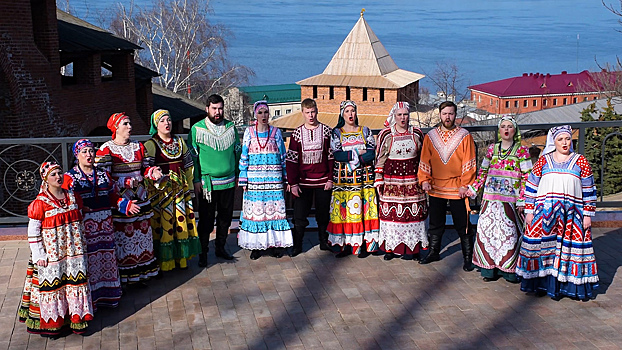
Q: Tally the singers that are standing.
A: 12